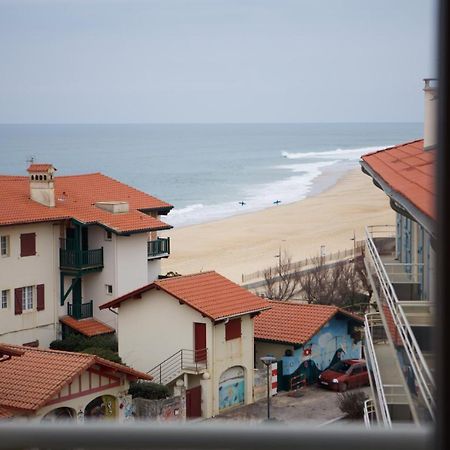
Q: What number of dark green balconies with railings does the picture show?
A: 3